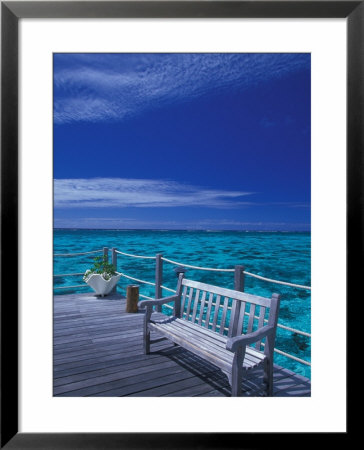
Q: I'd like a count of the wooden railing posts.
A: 4